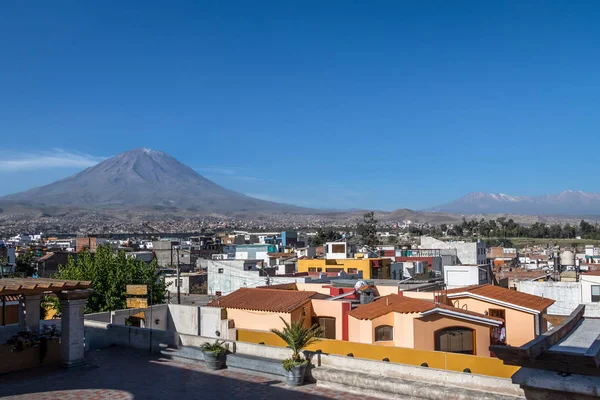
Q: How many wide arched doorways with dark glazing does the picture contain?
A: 1